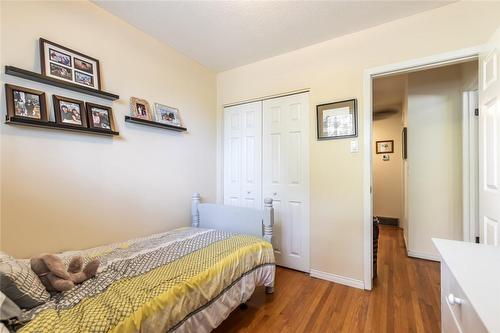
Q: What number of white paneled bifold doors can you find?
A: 2